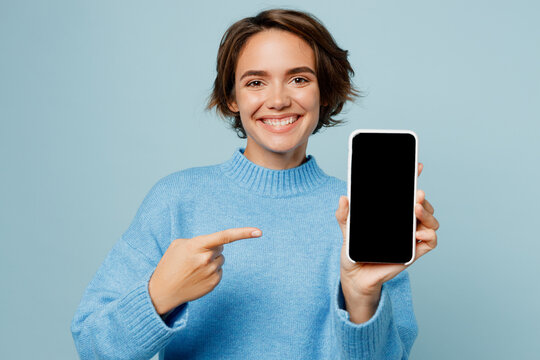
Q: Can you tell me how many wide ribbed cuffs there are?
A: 2